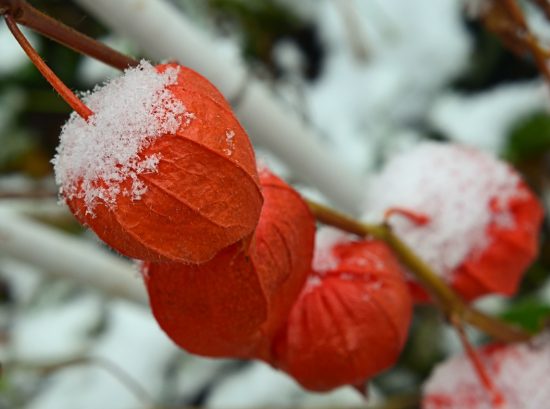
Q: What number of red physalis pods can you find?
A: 5